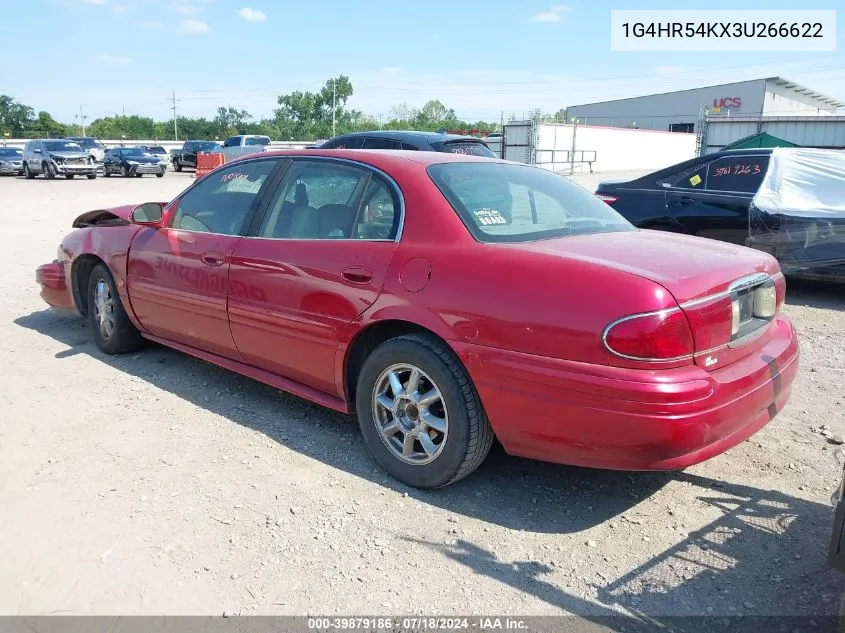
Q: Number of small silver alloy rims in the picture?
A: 2